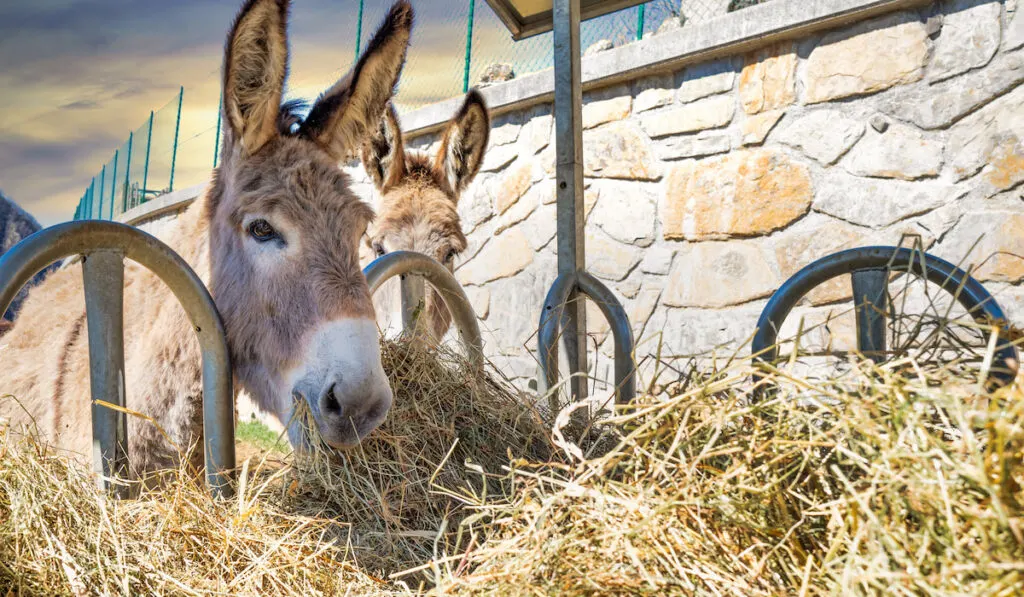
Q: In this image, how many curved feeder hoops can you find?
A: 4